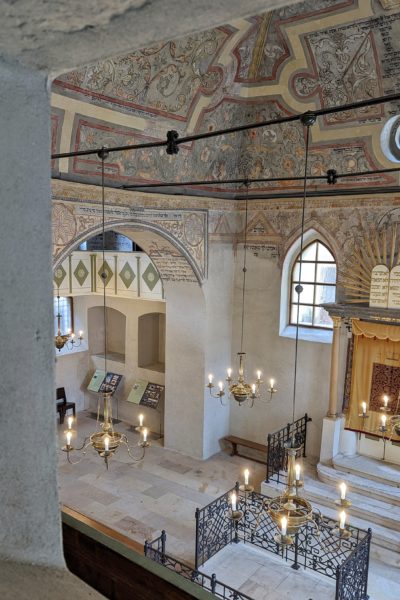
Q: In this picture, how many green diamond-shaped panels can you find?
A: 5